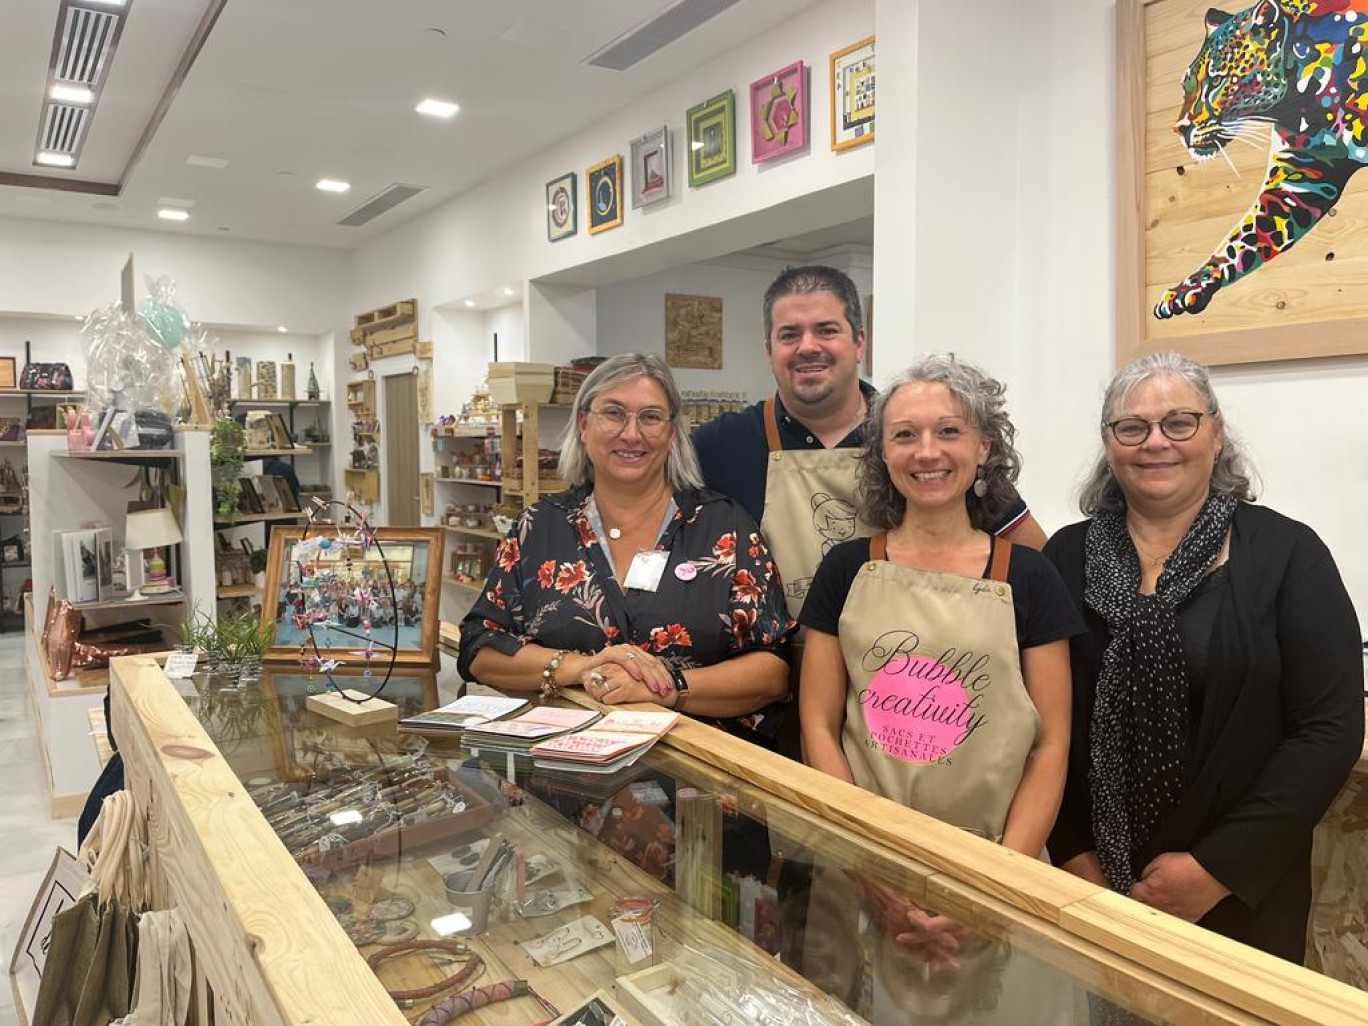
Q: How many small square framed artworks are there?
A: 6